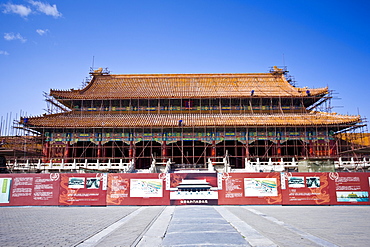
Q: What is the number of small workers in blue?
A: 4